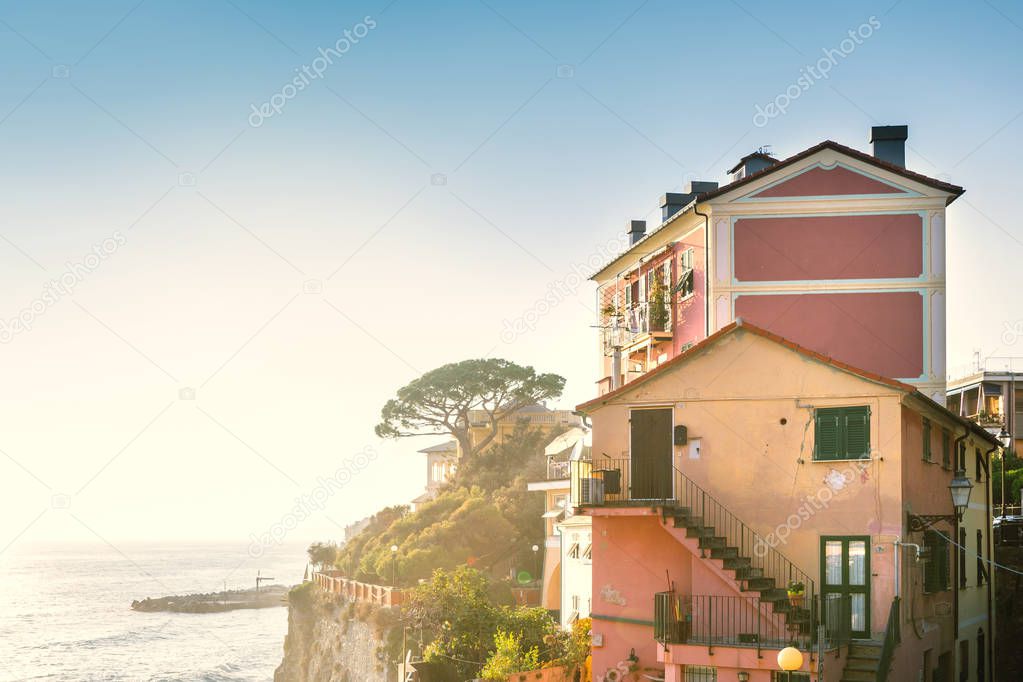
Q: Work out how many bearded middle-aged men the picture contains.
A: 0